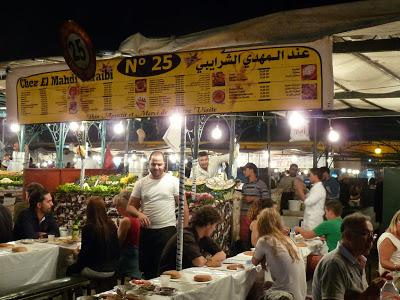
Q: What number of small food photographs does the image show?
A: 8